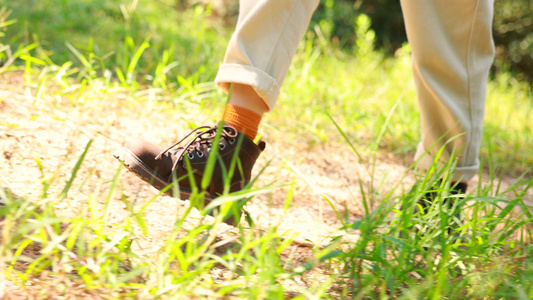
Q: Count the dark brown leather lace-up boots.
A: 2